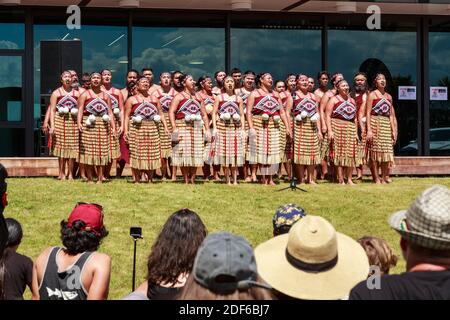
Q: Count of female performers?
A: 15